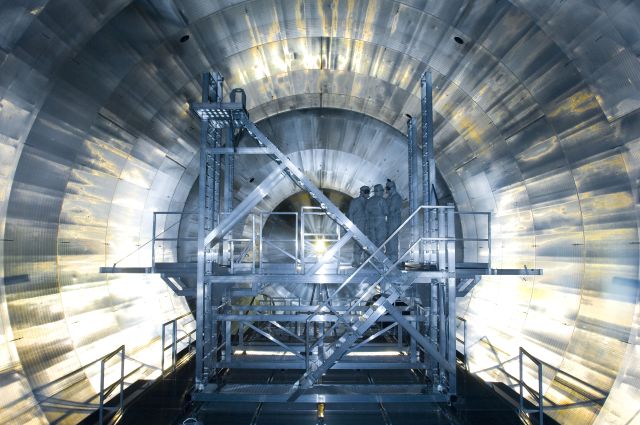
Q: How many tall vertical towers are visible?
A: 2